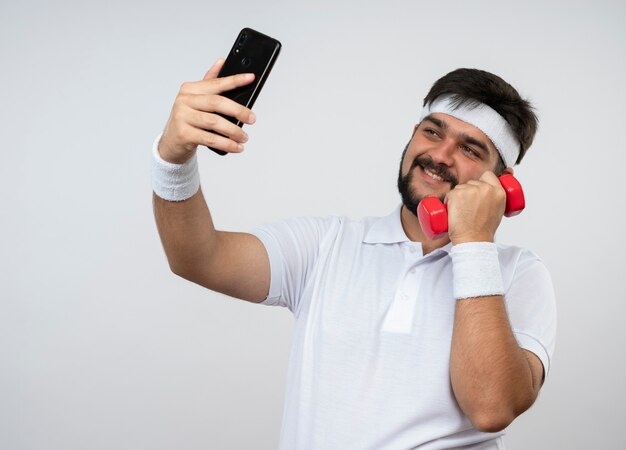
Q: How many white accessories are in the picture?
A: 3